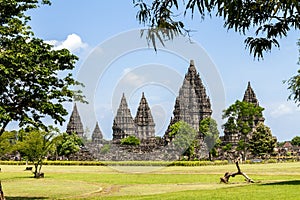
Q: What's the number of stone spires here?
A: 6